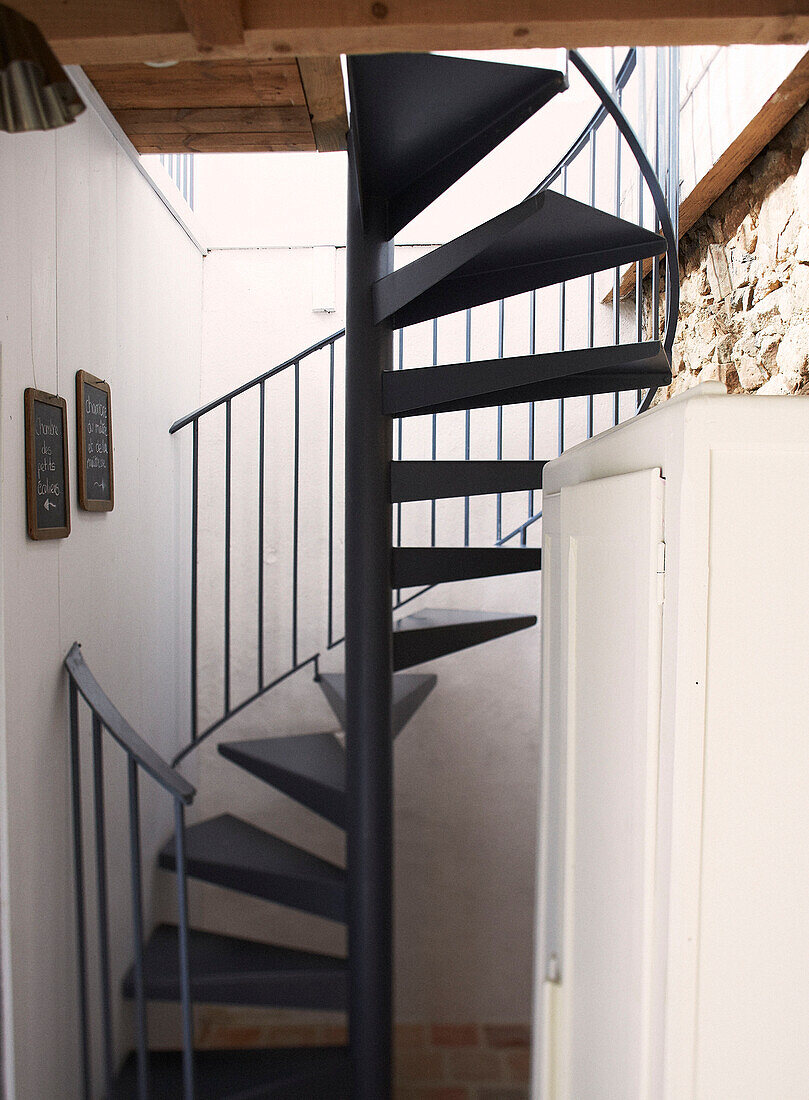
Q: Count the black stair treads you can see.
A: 11